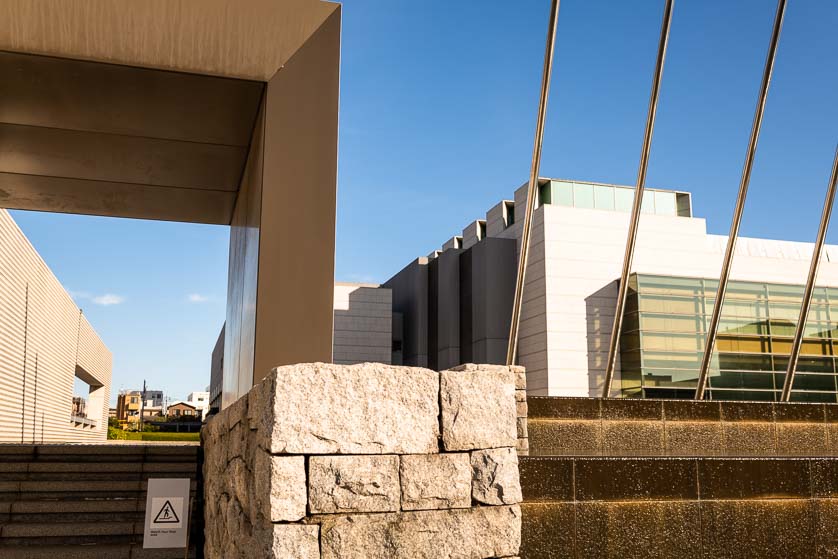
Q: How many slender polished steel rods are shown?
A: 4